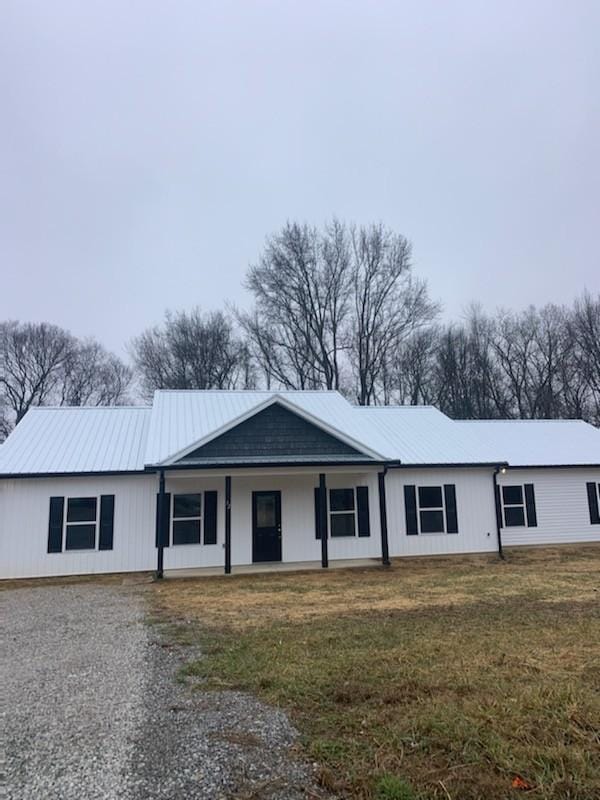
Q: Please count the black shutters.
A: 11